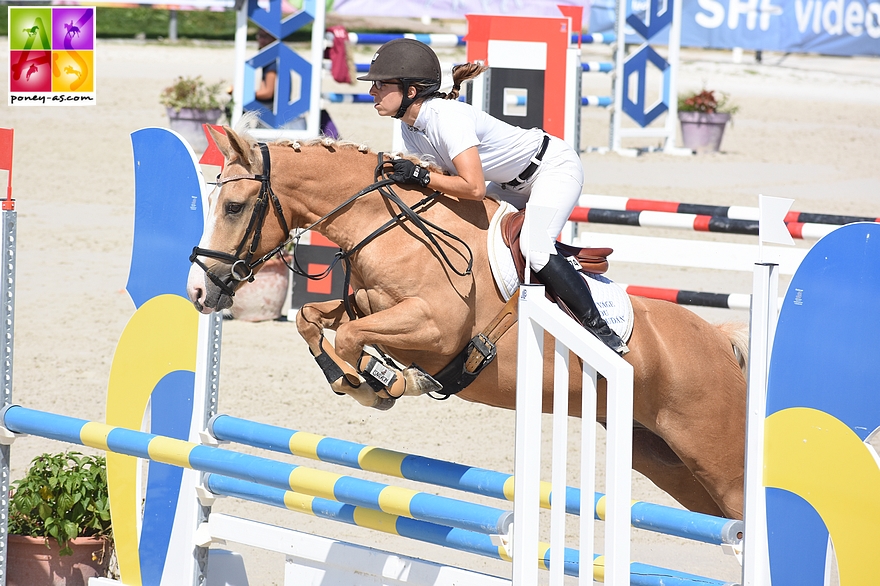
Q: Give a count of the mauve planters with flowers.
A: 2